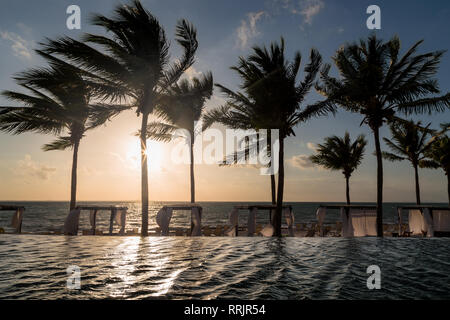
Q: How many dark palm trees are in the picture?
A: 9